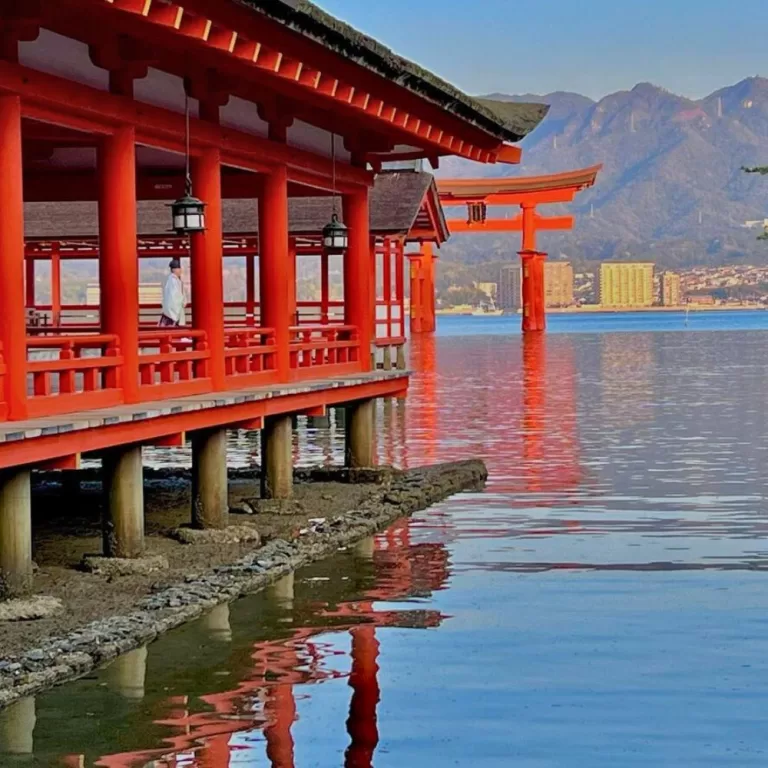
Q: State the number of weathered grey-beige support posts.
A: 5